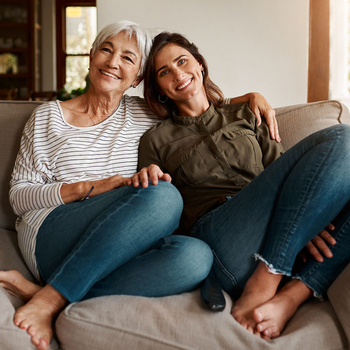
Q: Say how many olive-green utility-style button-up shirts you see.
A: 1